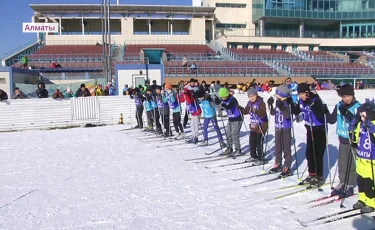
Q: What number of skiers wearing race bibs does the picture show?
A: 13